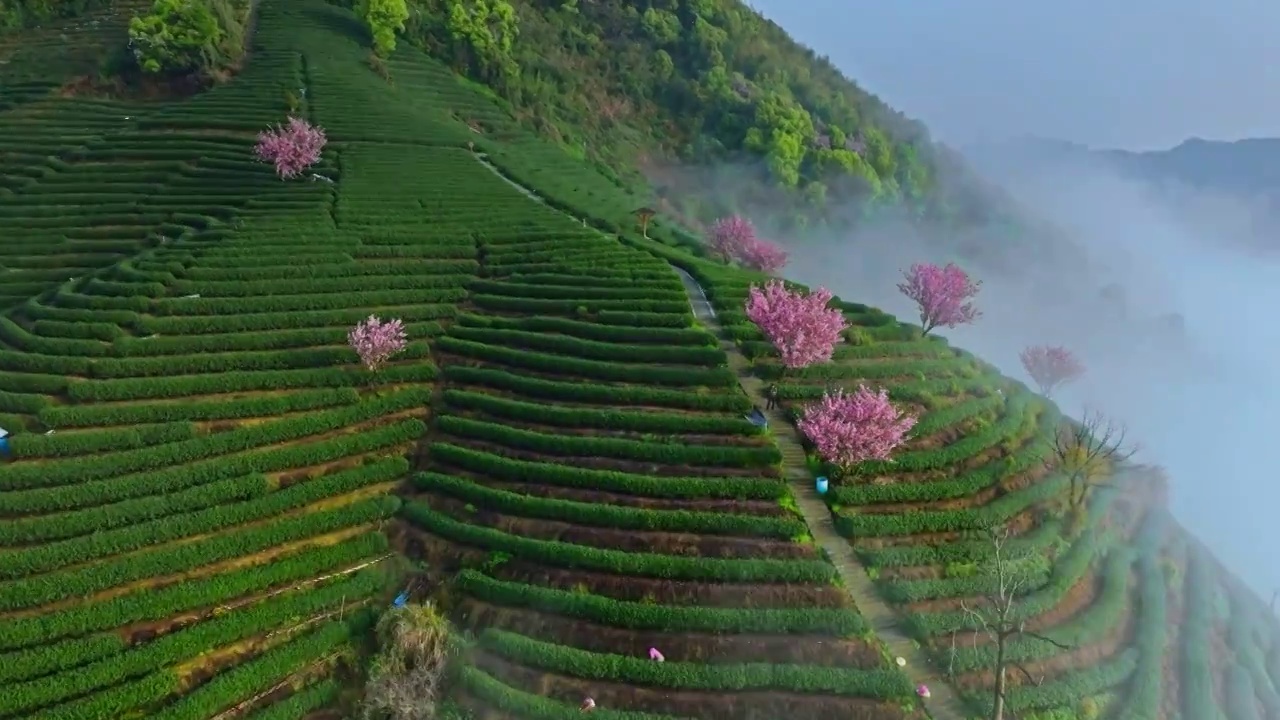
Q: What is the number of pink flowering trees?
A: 8